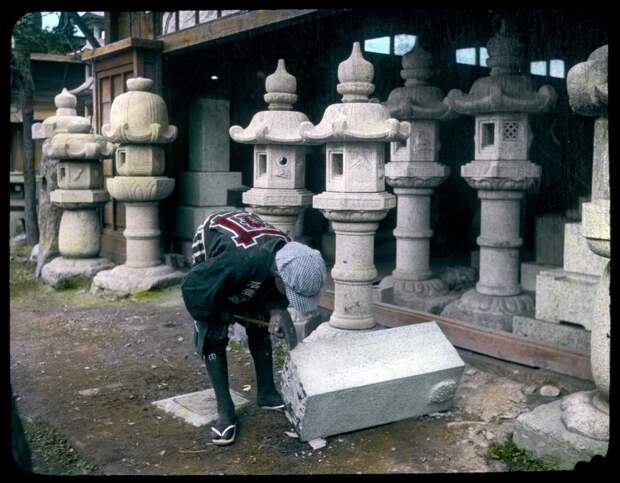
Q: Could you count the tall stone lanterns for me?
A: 7